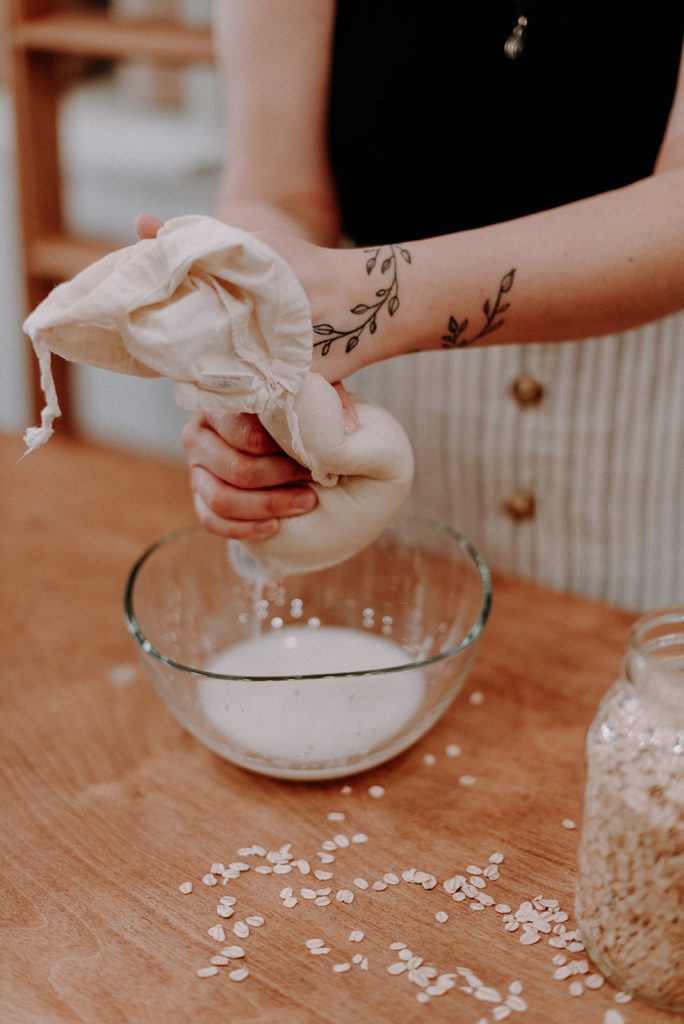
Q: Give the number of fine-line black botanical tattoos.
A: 2